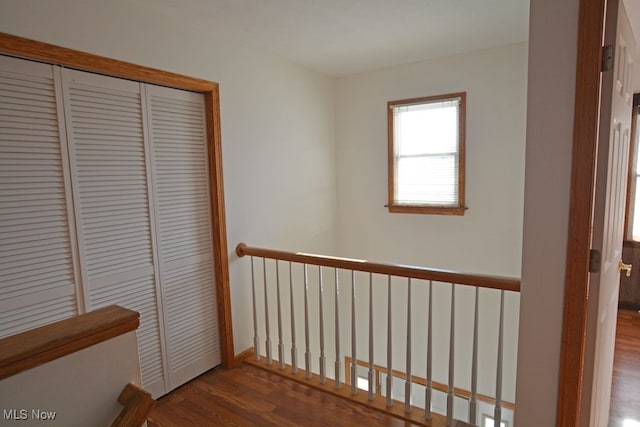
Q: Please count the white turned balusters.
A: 15